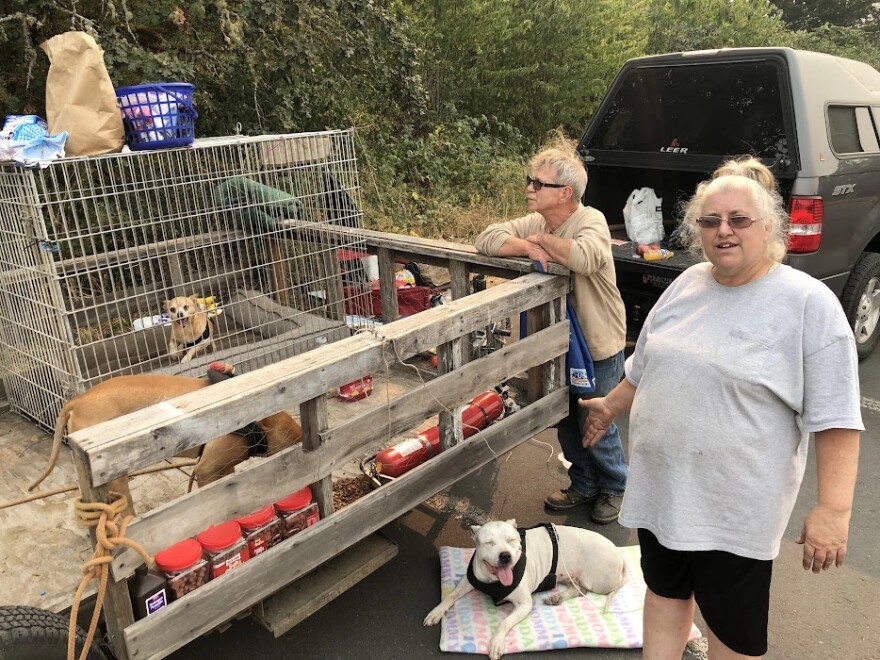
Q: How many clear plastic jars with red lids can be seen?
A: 4